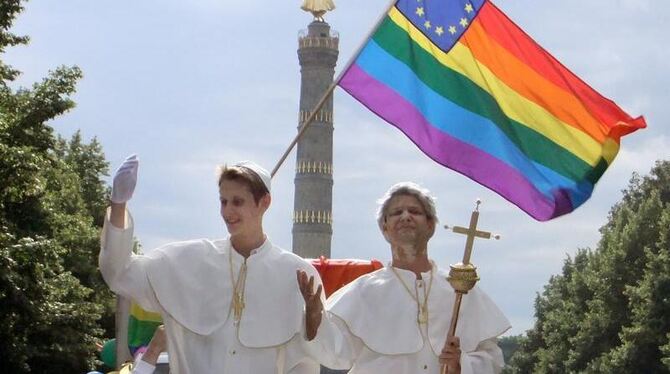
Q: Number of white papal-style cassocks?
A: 2